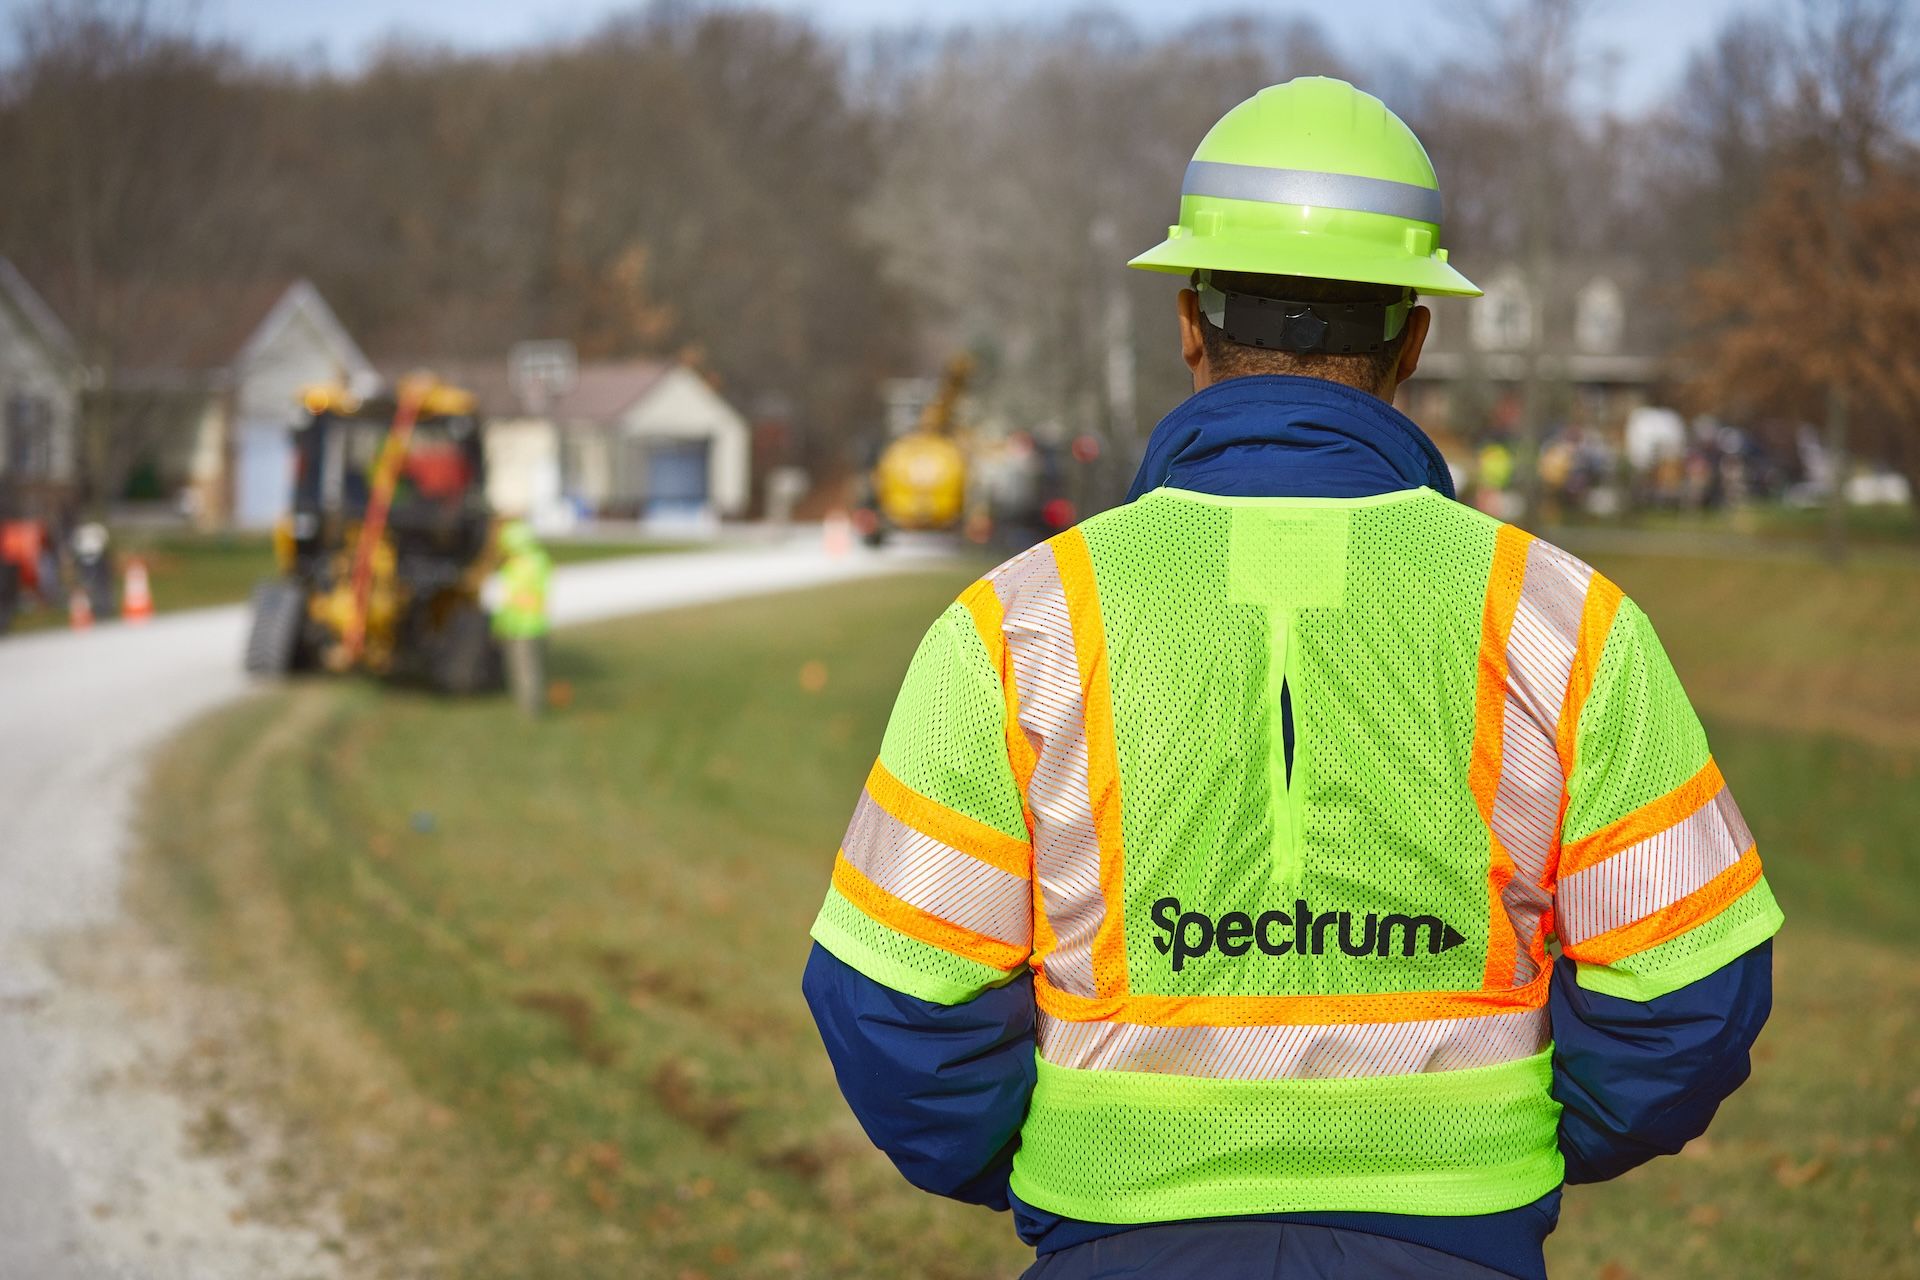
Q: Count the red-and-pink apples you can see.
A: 0